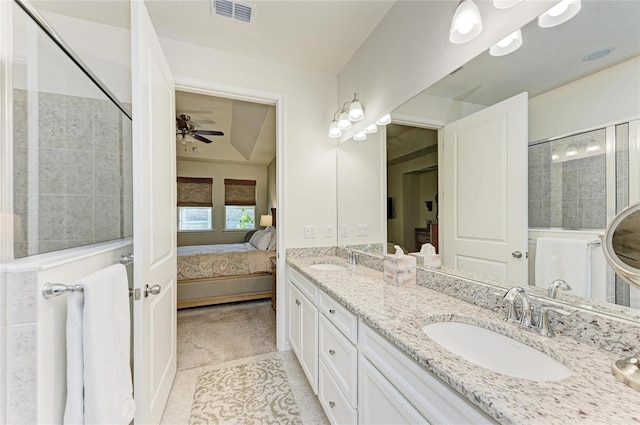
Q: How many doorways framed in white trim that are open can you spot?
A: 1